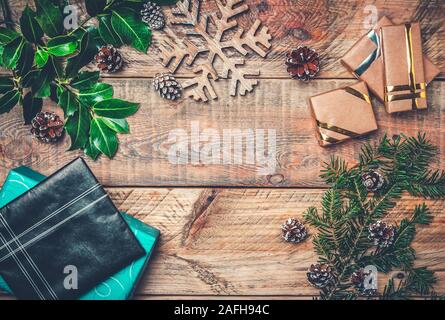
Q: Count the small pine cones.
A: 10